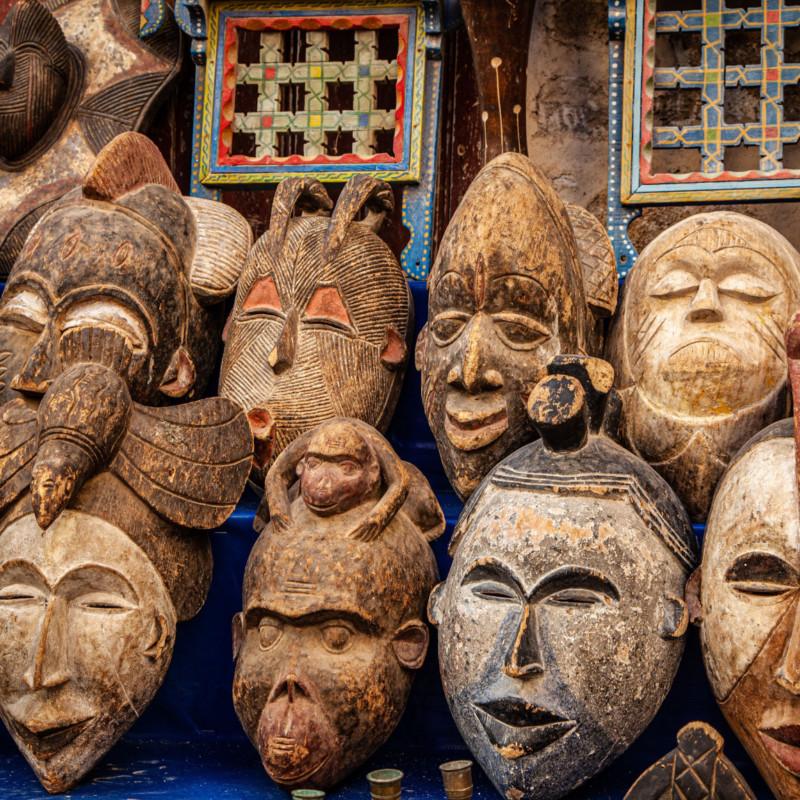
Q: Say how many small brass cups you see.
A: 3